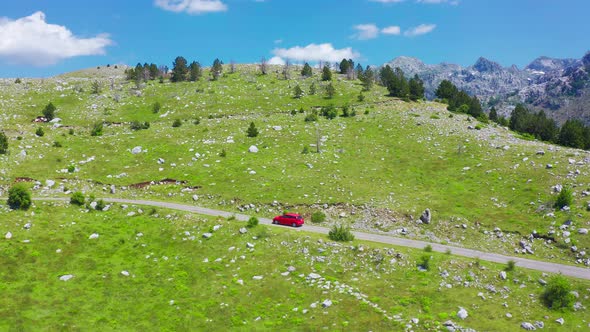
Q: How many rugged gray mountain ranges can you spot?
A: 1